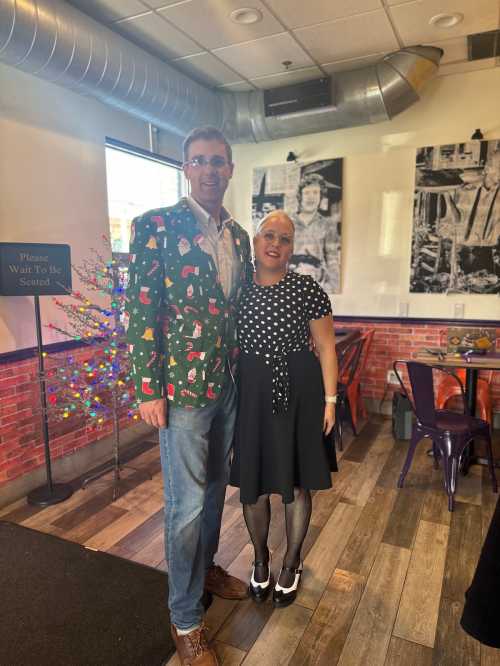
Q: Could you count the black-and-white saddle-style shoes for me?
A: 2